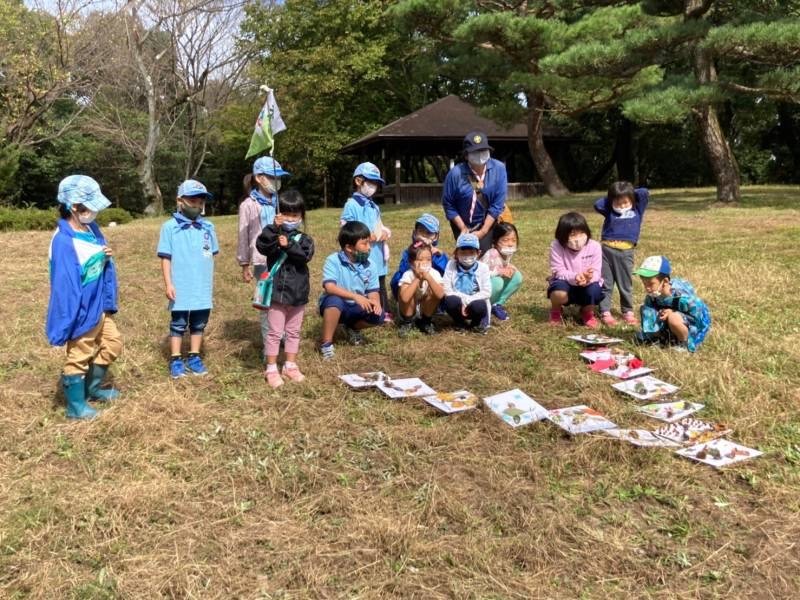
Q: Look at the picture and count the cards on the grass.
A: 13